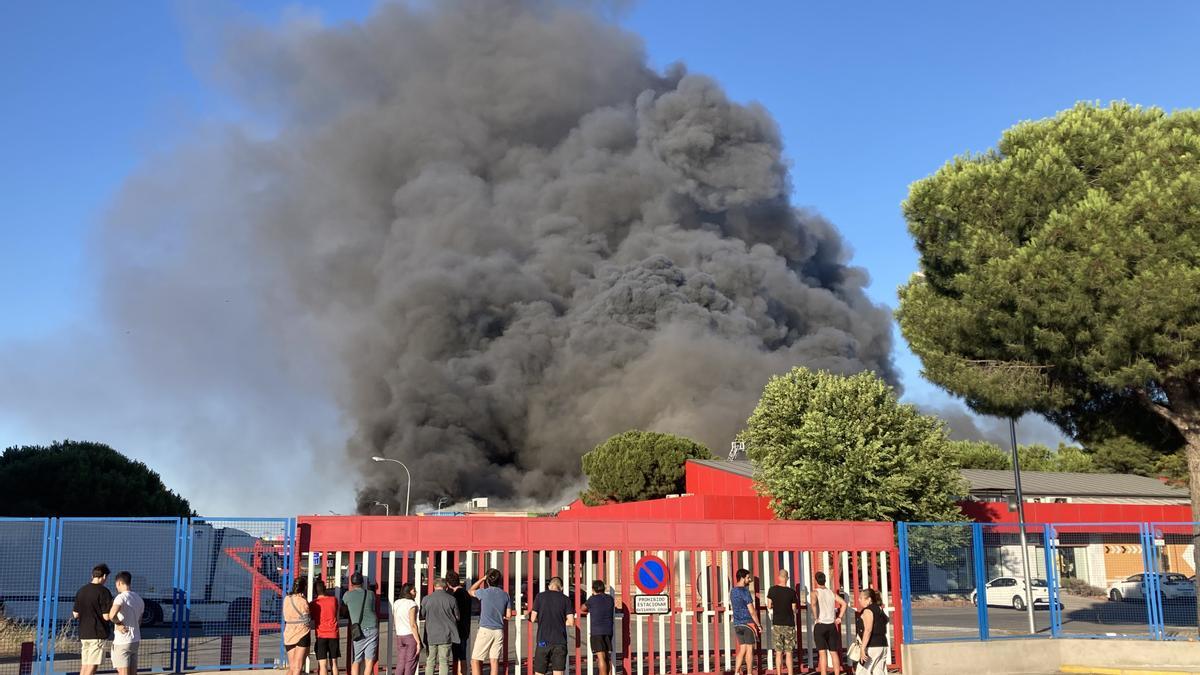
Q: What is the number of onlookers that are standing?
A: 15